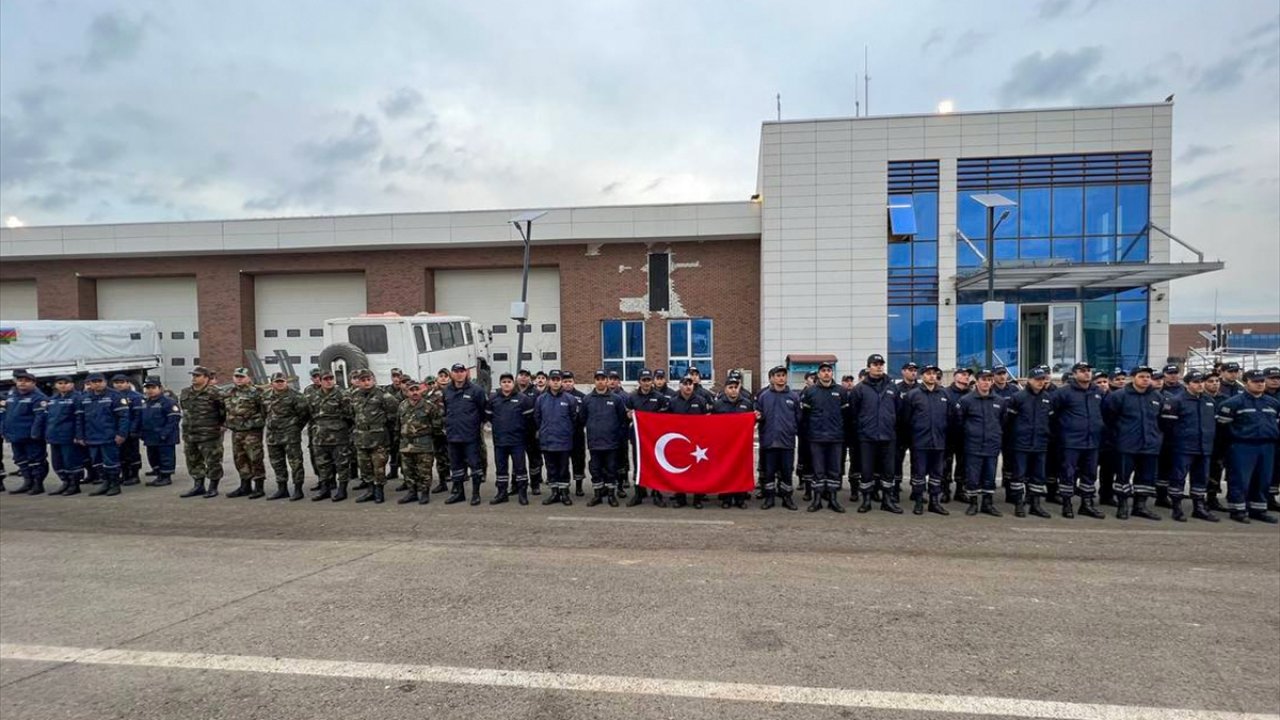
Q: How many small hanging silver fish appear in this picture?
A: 0